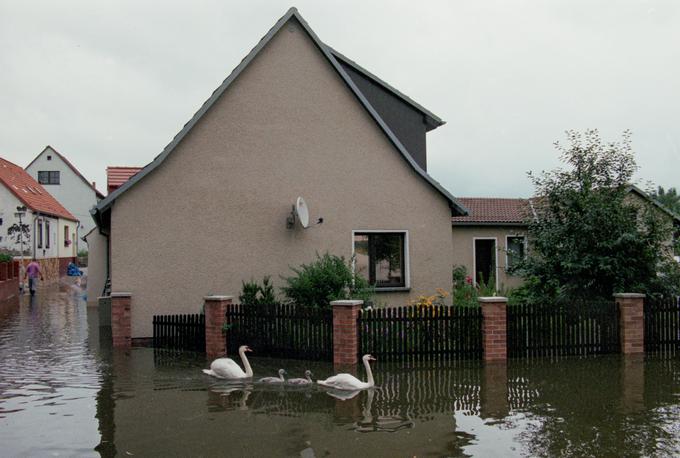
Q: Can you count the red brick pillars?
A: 5